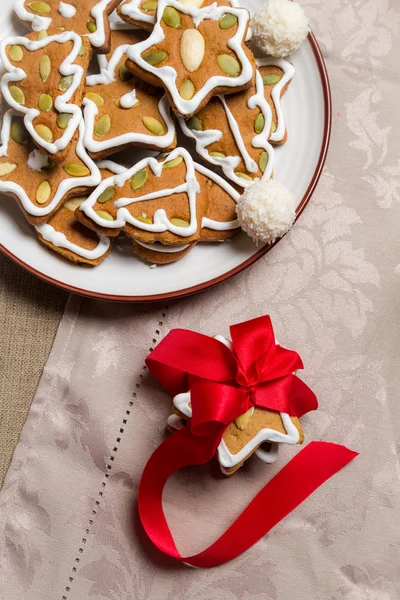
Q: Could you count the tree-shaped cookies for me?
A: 3